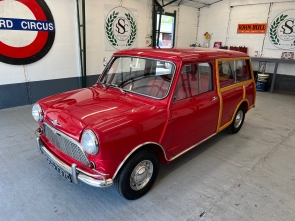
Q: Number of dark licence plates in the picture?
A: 1